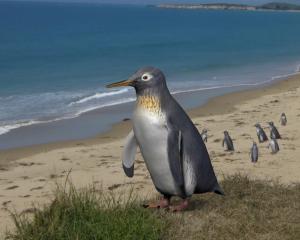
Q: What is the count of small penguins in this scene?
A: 7